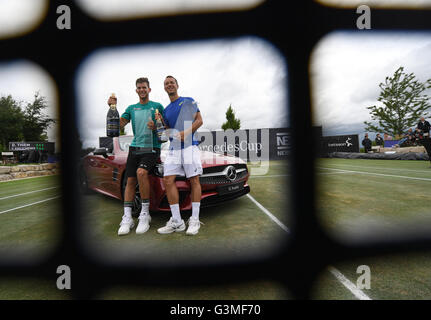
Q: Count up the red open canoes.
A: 0